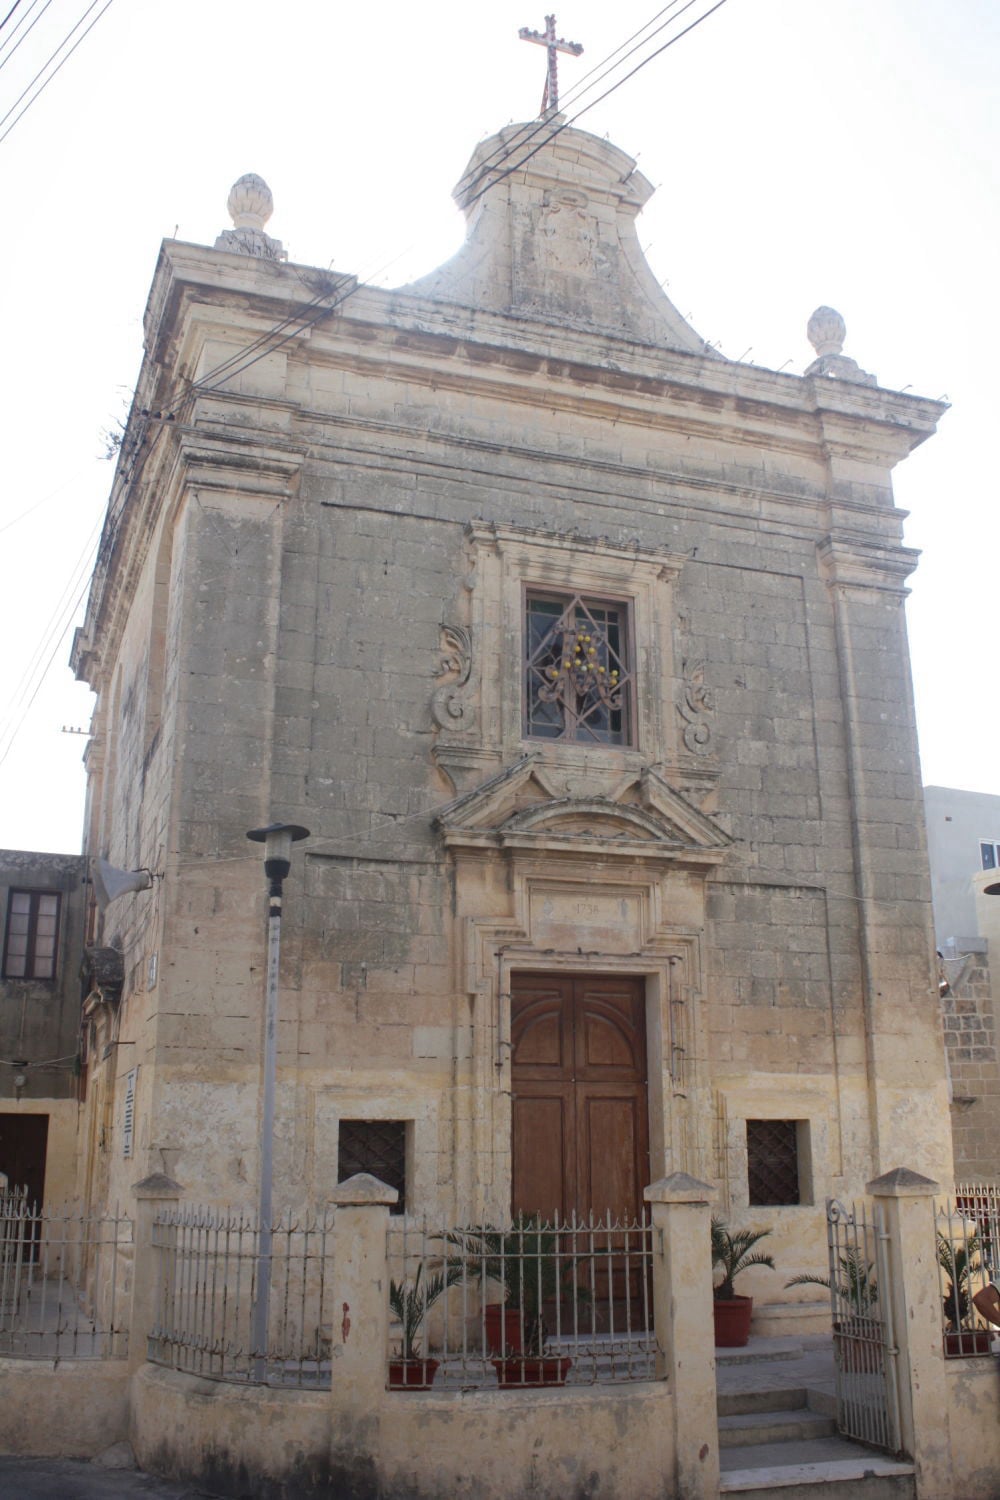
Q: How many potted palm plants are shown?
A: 6